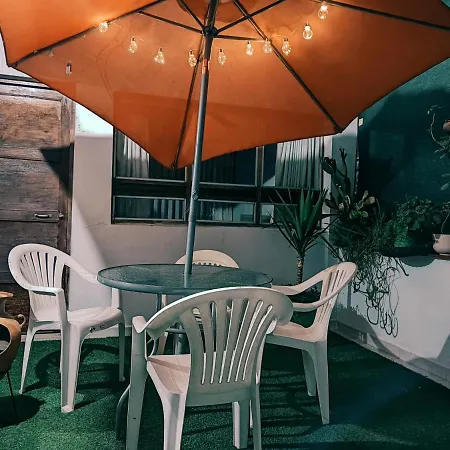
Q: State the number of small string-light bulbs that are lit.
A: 10